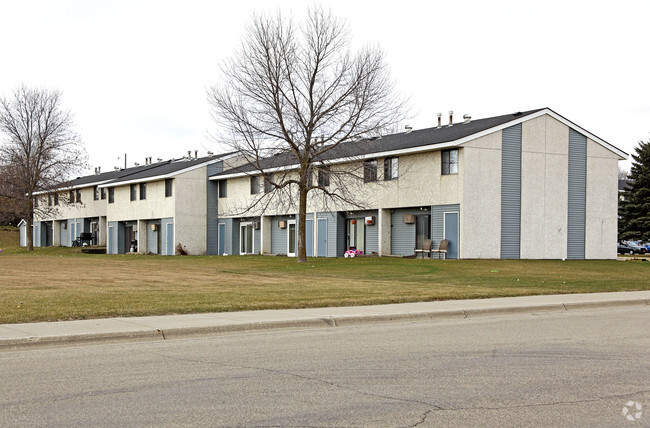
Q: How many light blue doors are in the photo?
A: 9